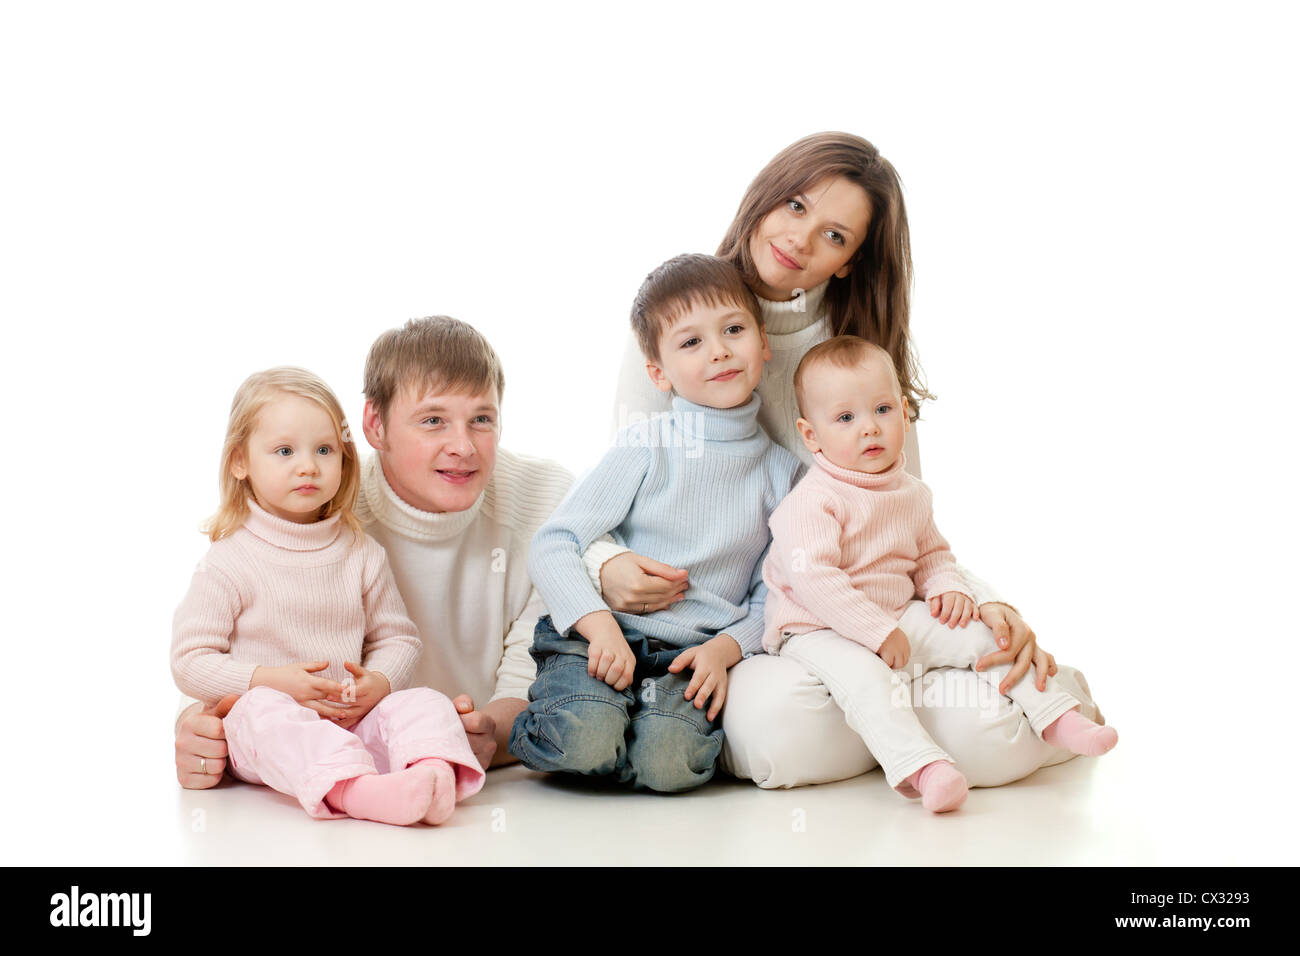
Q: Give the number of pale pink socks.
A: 4